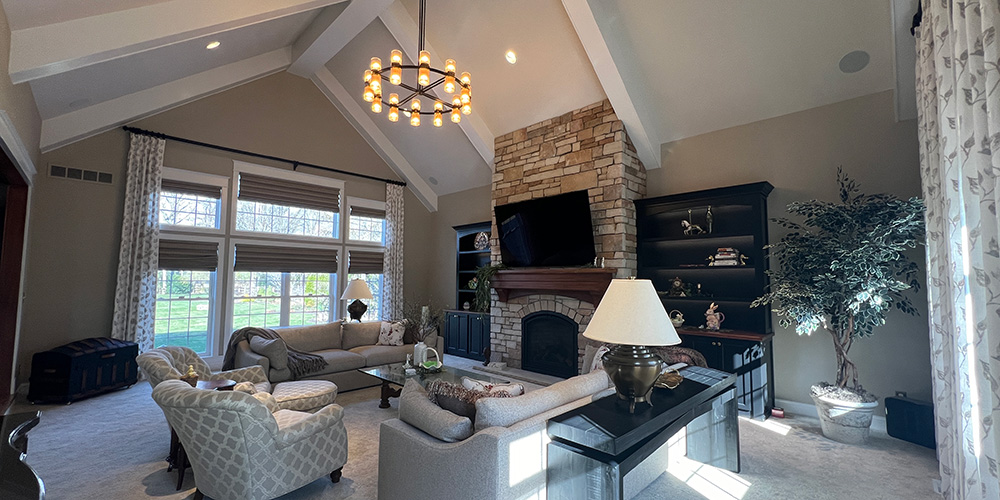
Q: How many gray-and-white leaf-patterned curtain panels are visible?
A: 3